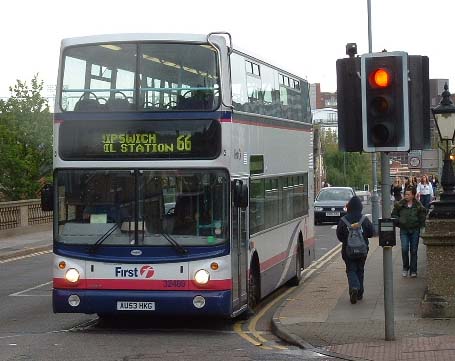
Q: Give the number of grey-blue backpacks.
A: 1